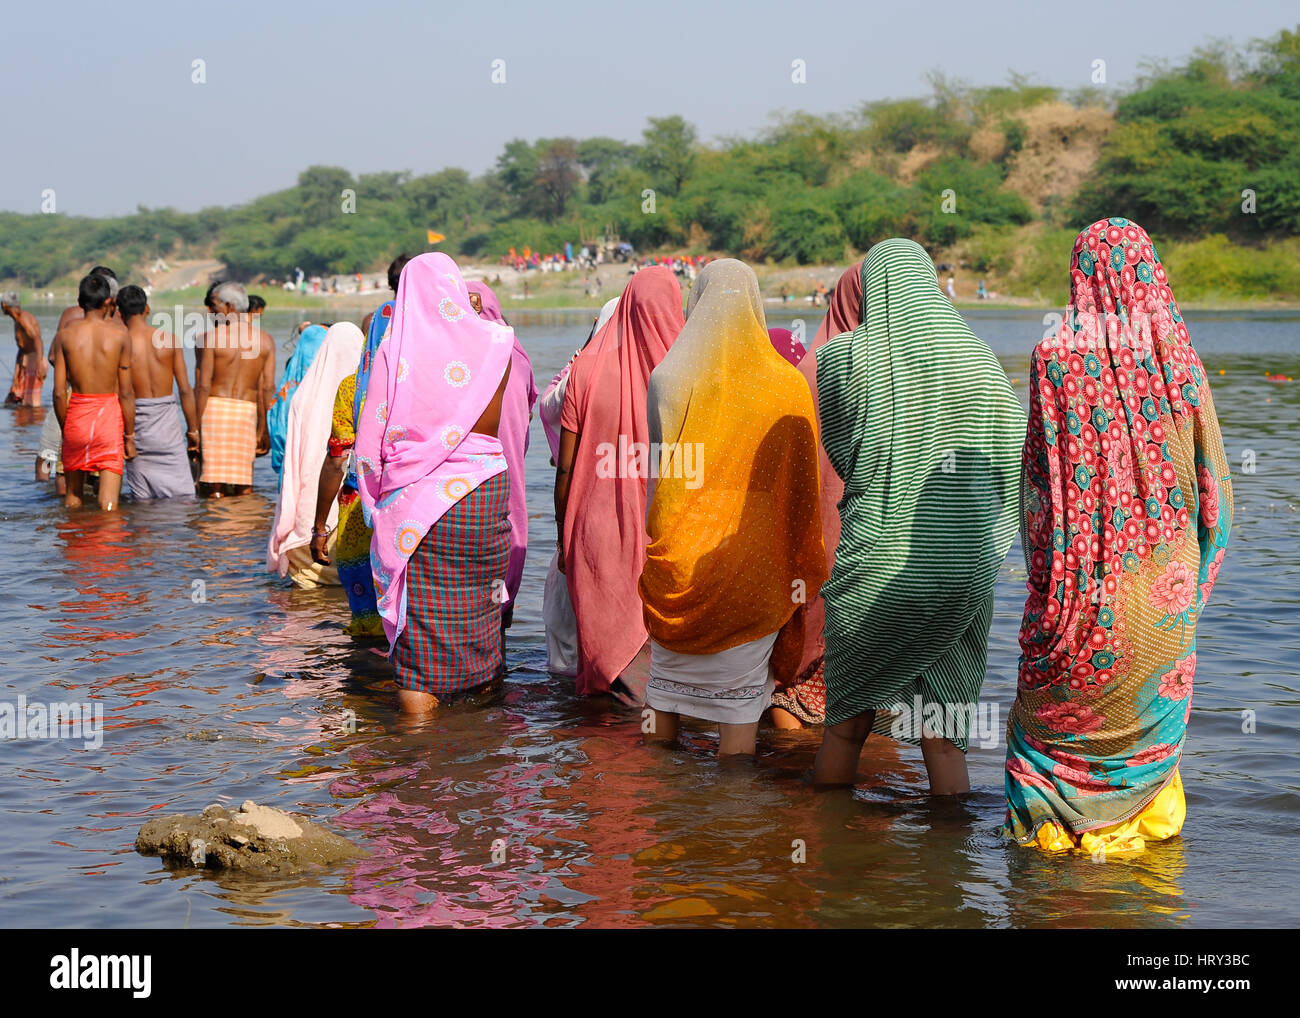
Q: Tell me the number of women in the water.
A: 12